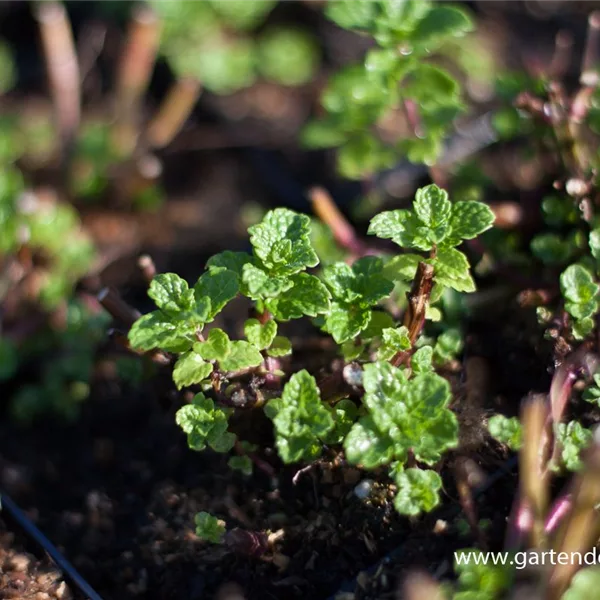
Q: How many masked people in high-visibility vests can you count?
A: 0